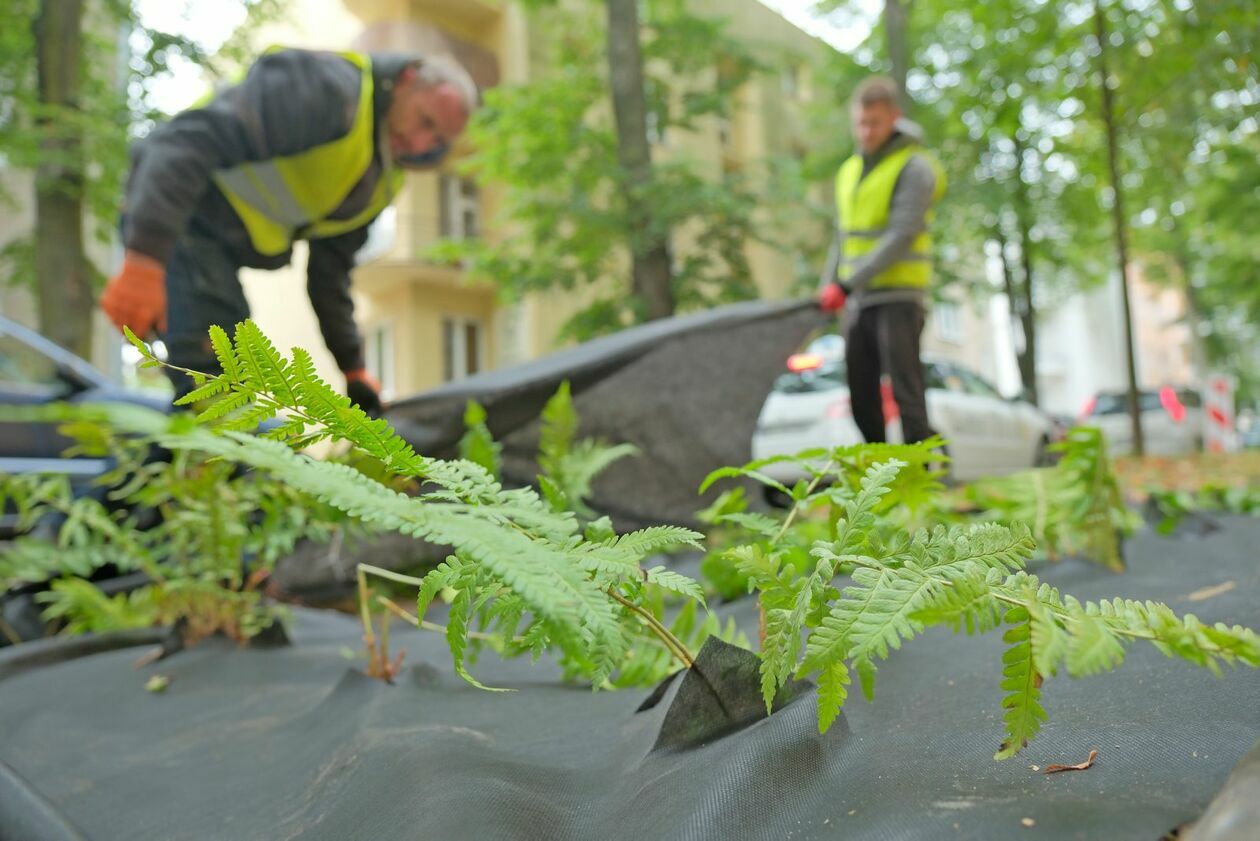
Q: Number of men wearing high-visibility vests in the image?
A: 2